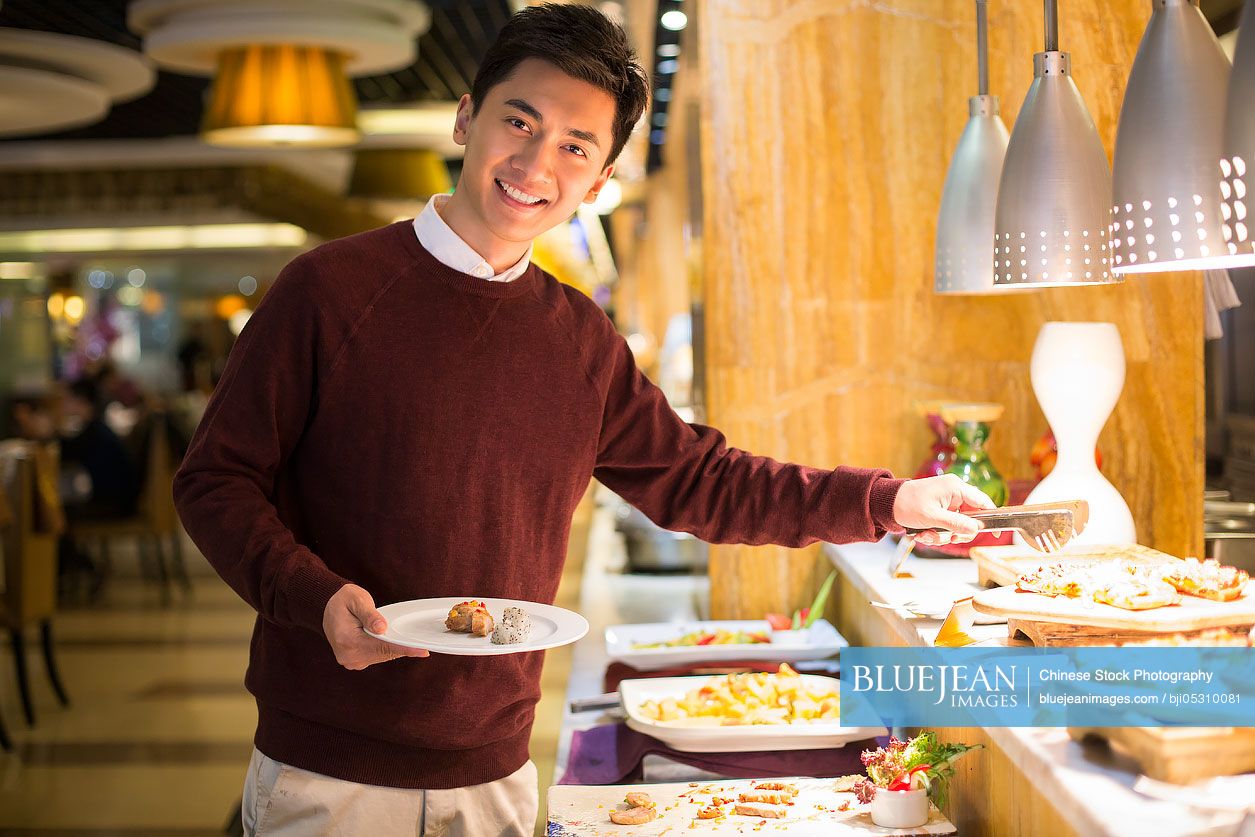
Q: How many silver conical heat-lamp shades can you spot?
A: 4